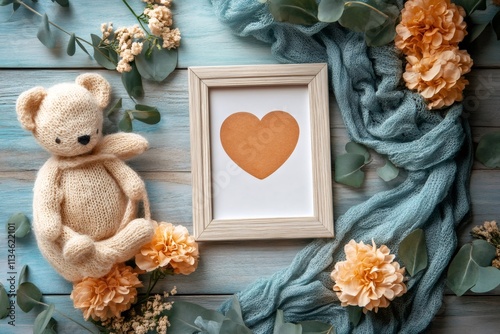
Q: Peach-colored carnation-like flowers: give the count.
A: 5